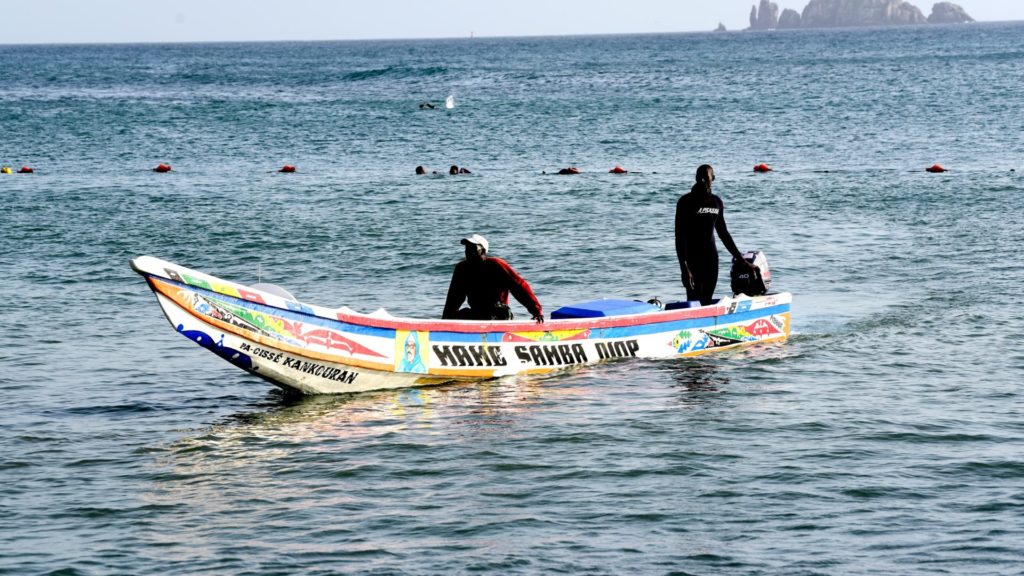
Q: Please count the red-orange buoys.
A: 7